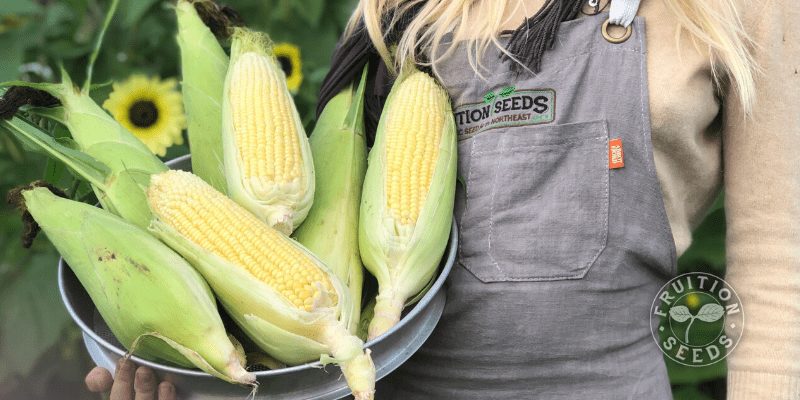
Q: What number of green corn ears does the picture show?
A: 4